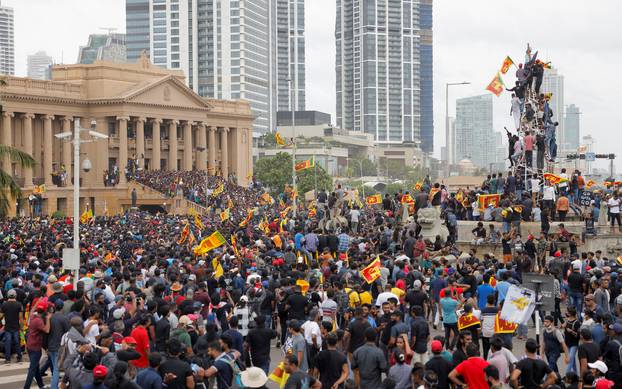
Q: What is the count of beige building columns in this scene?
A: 12